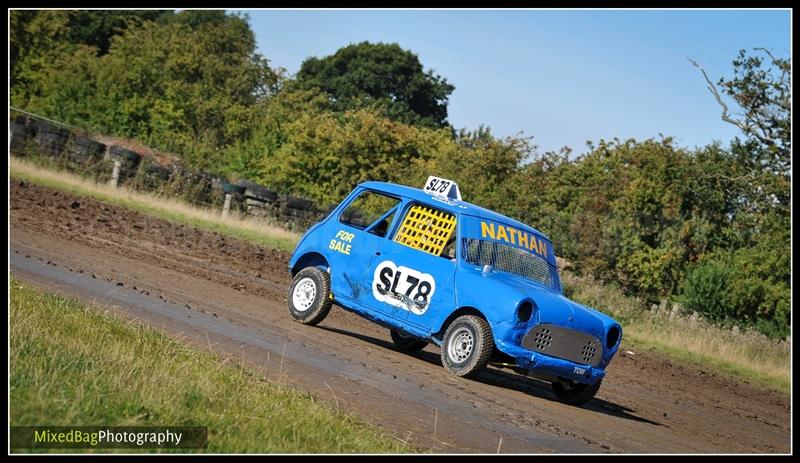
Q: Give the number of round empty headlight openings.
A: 2